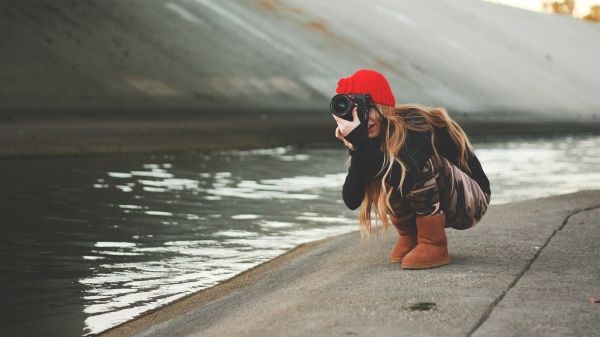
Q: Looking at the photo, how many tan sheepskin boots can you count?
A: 2